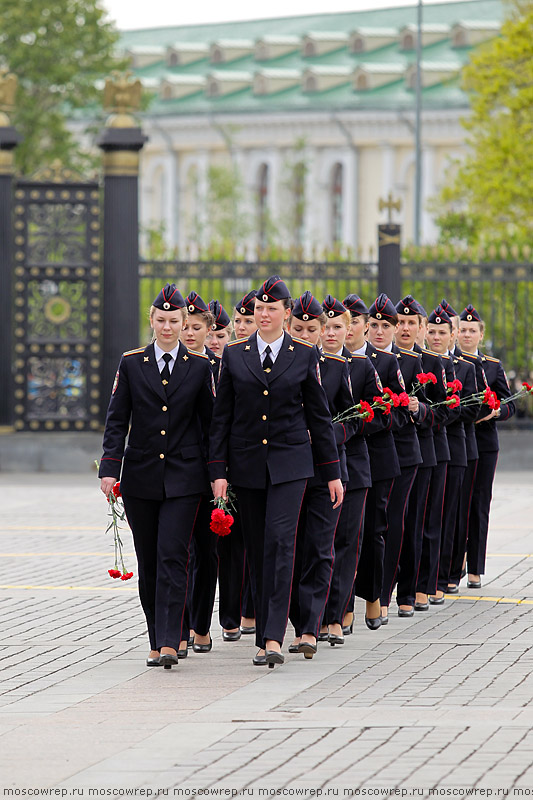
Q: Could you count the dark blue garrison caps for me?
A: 14